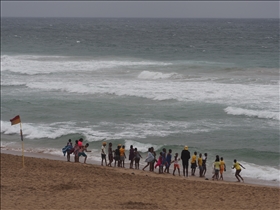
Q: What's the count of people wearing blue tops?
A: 2